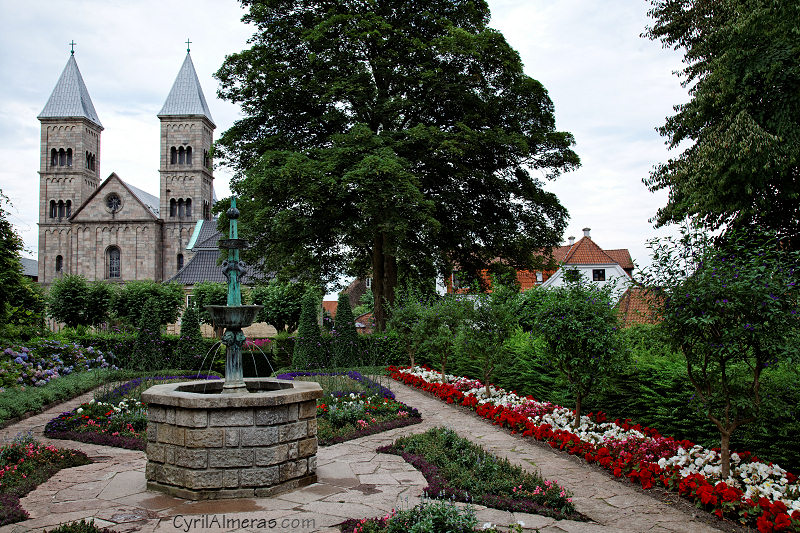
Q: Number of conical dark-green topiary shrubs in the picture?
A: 4